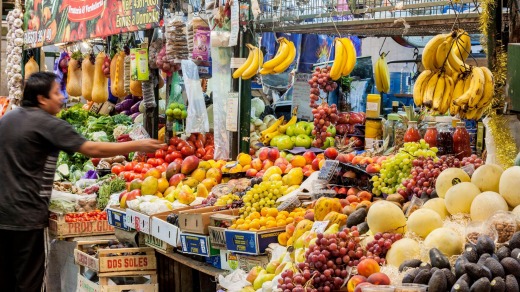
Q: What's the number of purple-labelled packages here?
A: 1